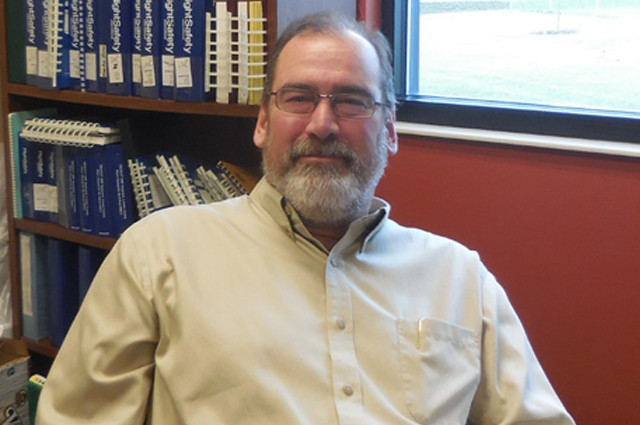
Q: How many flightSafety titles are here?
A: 12